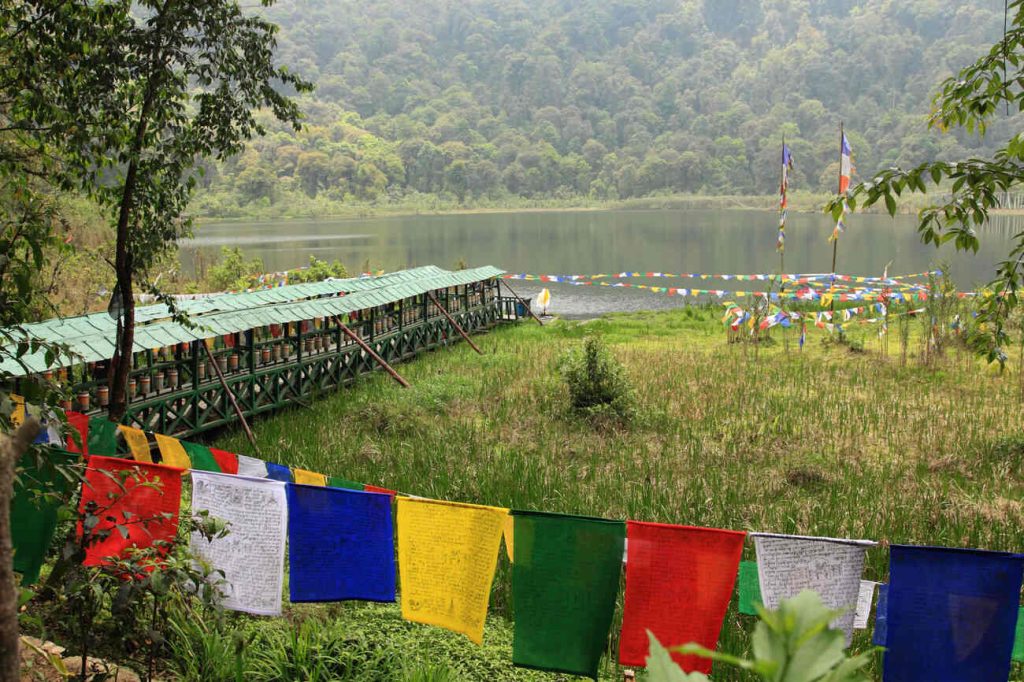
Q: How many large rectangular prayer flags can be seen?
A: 9